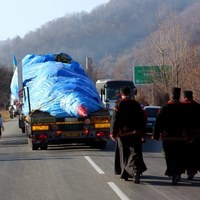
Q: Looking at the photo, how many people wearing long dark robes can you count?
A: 3